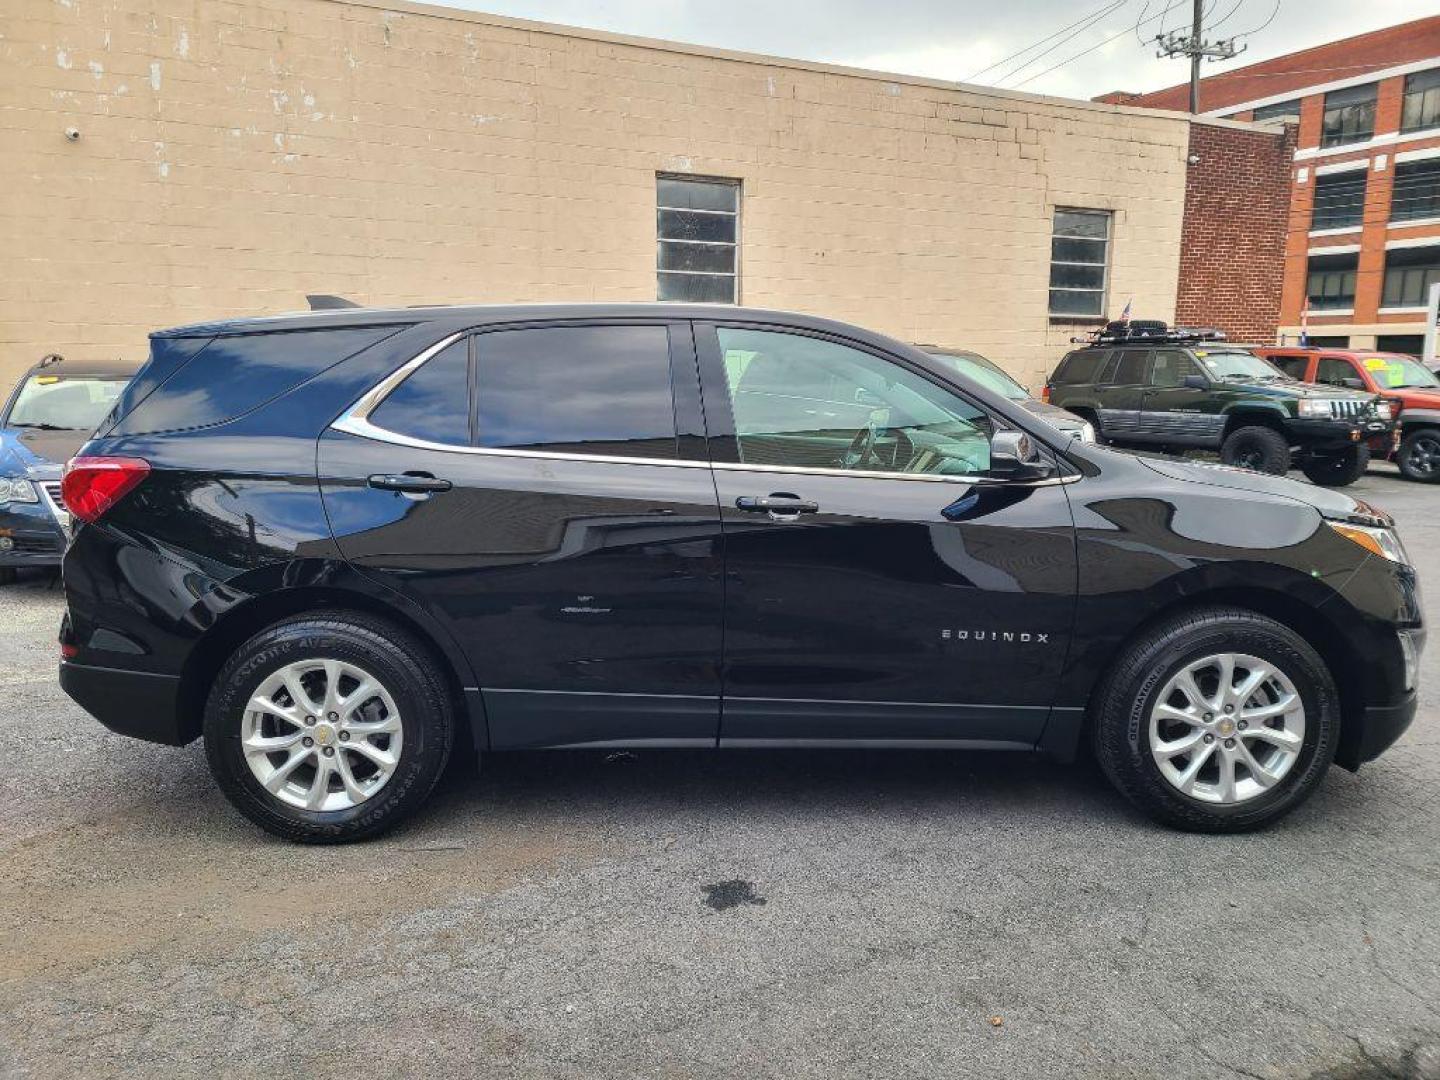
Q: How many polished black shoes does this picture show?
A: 0